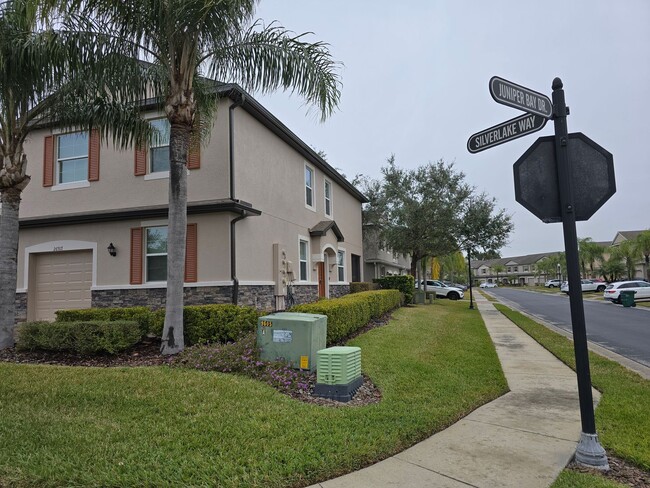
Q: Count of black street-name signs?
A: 2